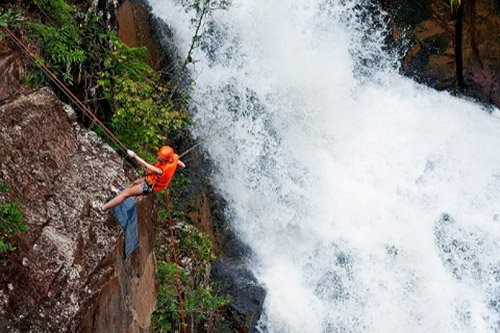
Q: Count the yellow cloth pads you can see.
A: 0